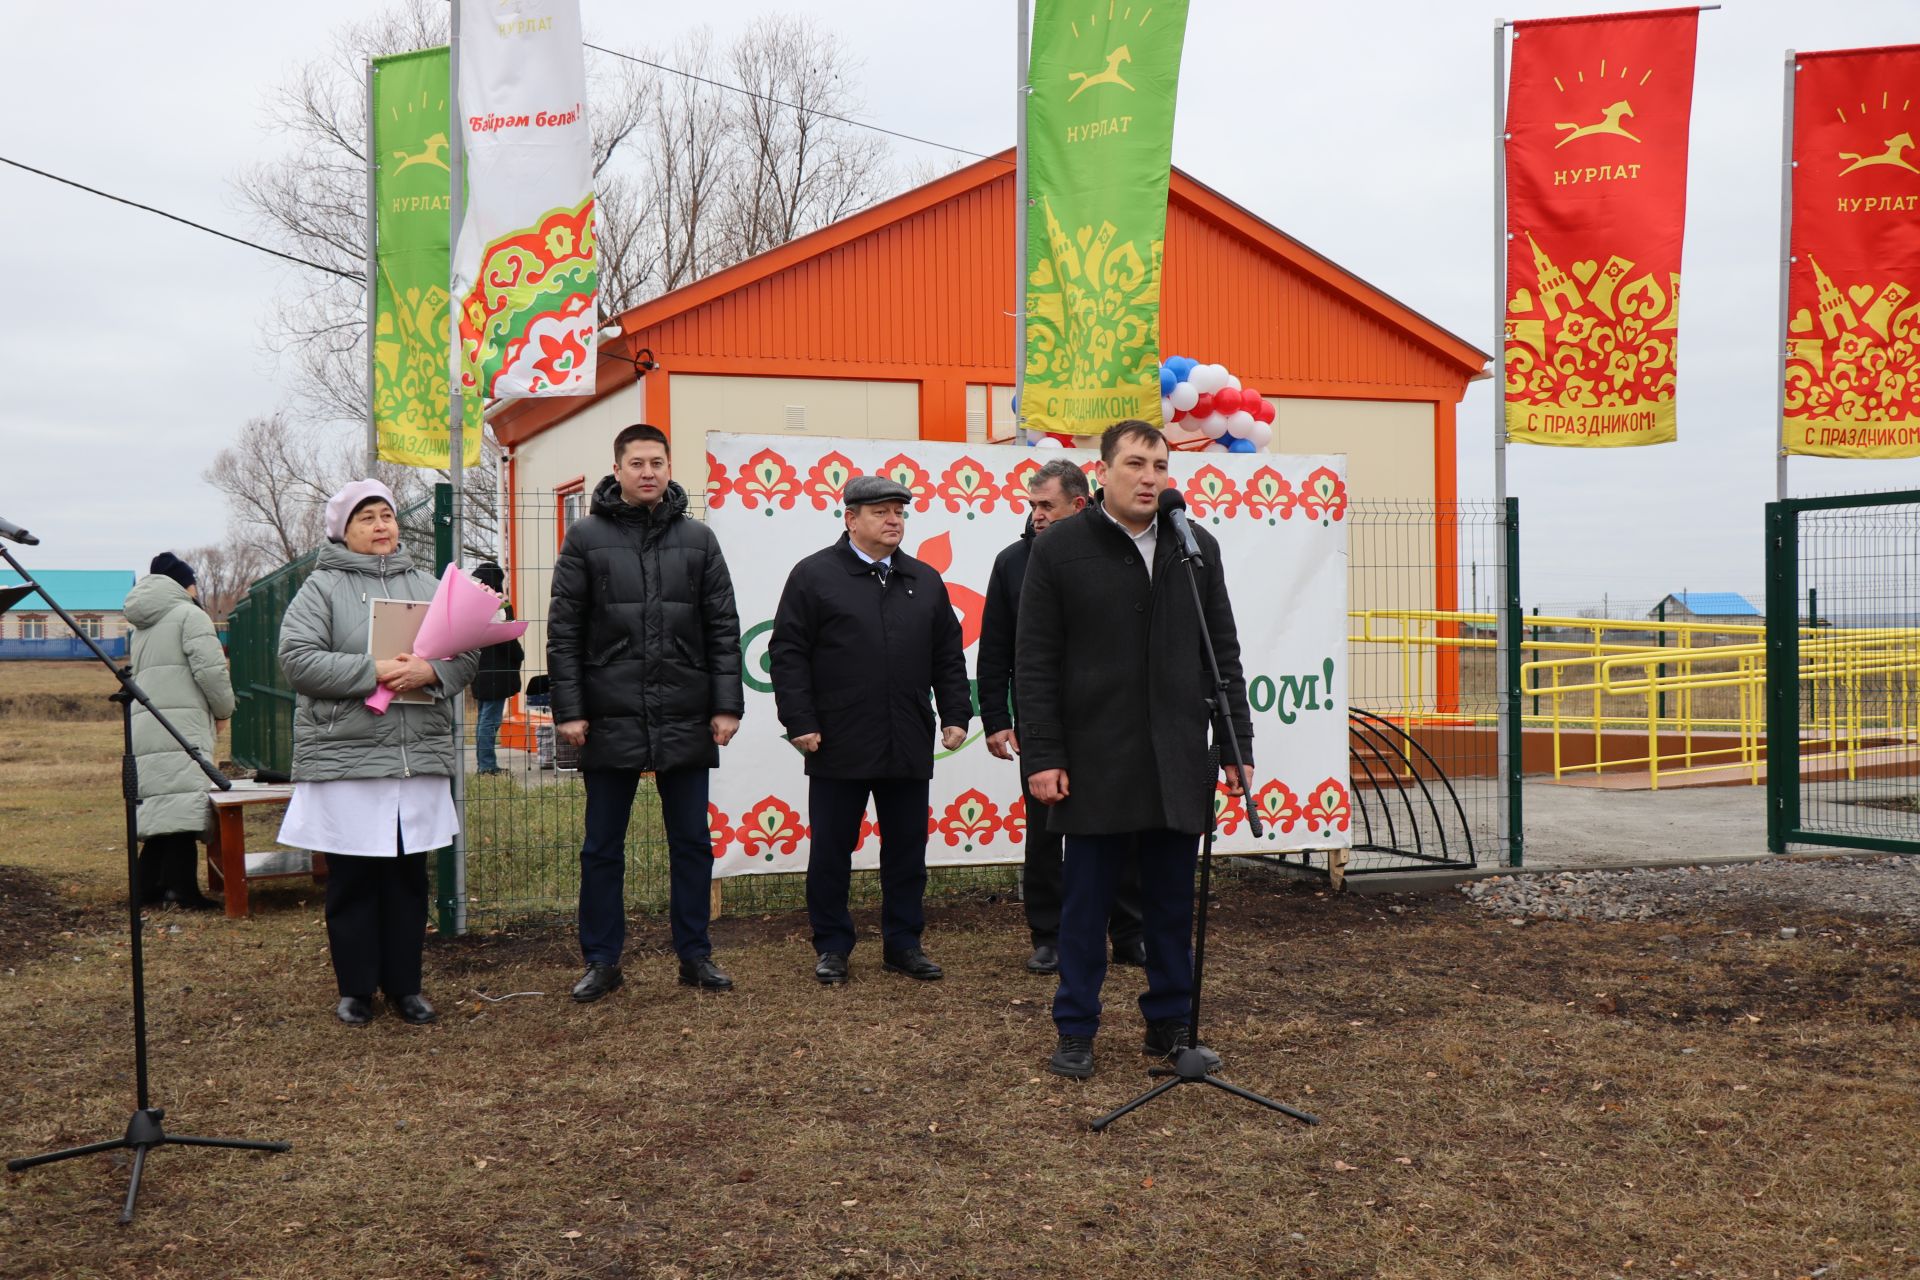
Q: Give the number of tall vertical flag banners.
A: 5